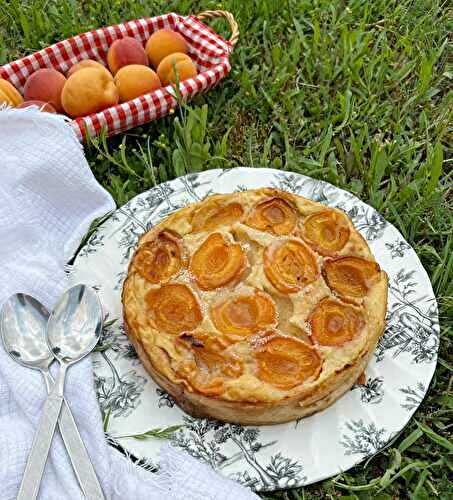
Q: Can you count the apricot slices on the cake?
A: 12